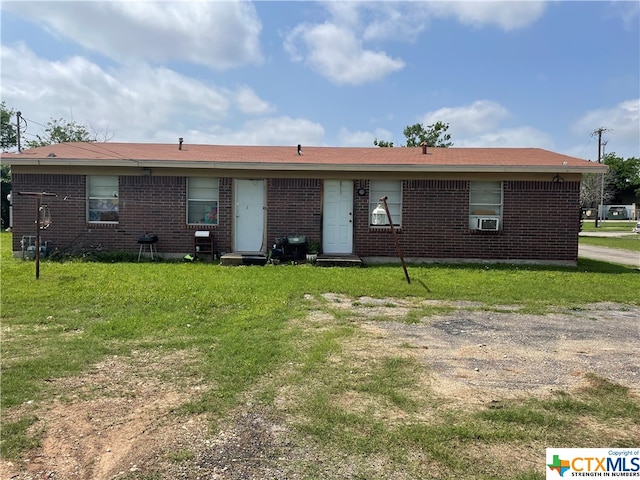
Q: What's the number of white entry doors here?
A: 2